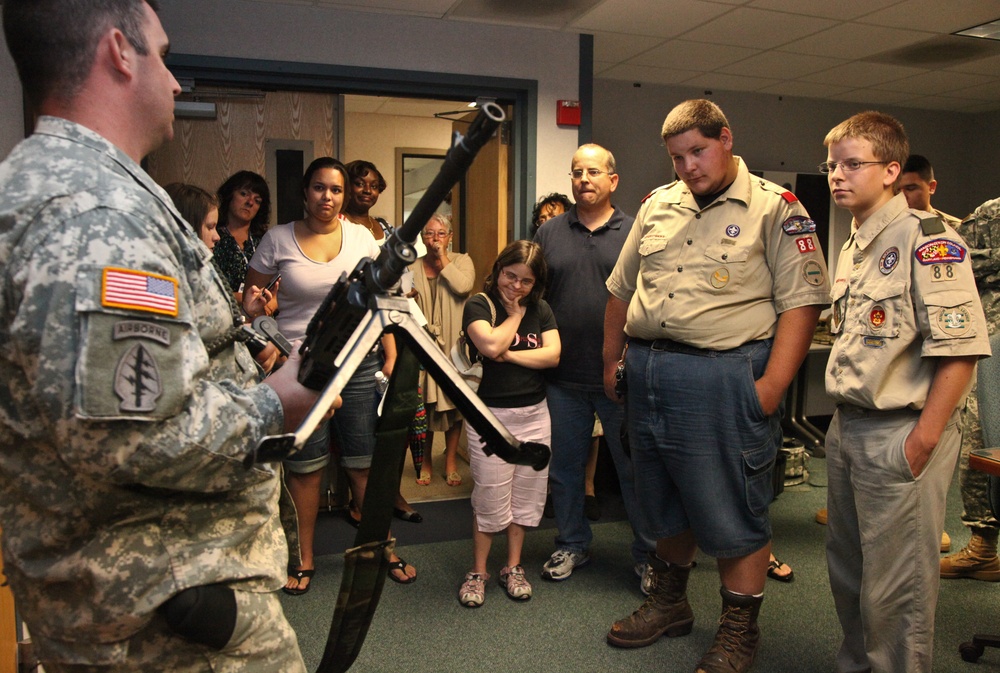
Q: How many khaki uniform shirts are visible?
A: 2